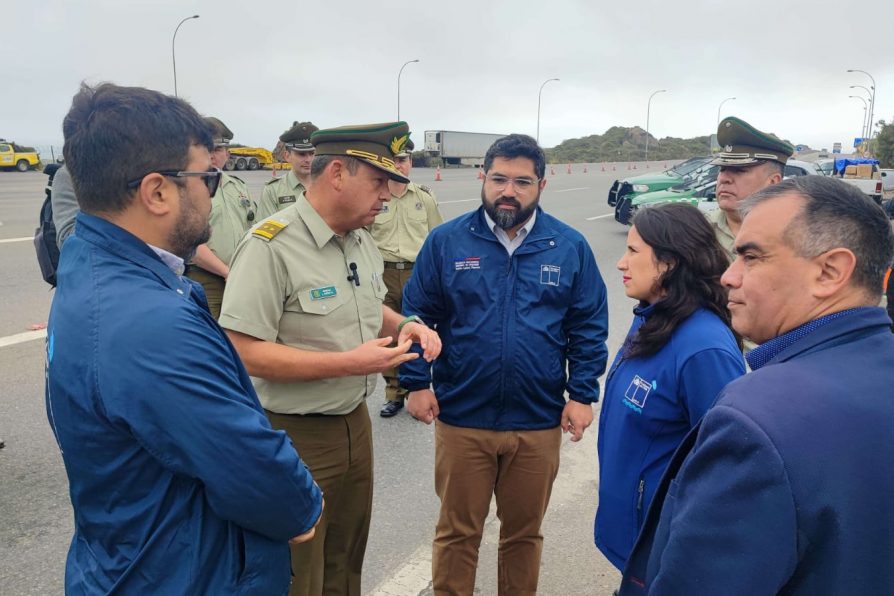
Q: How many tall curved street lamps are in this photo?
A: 8